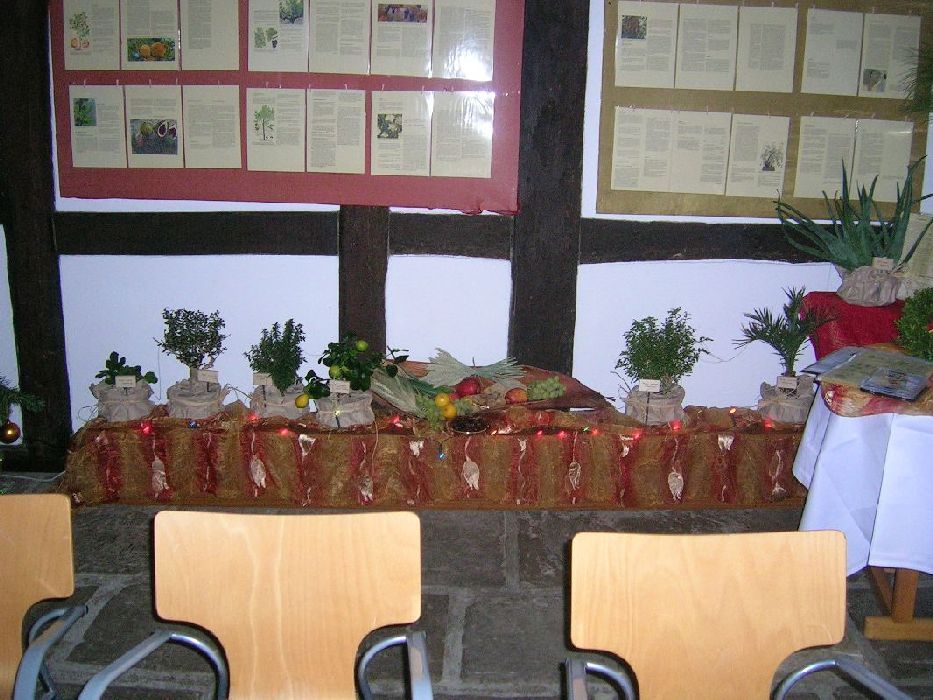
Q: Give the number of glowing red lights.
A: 10